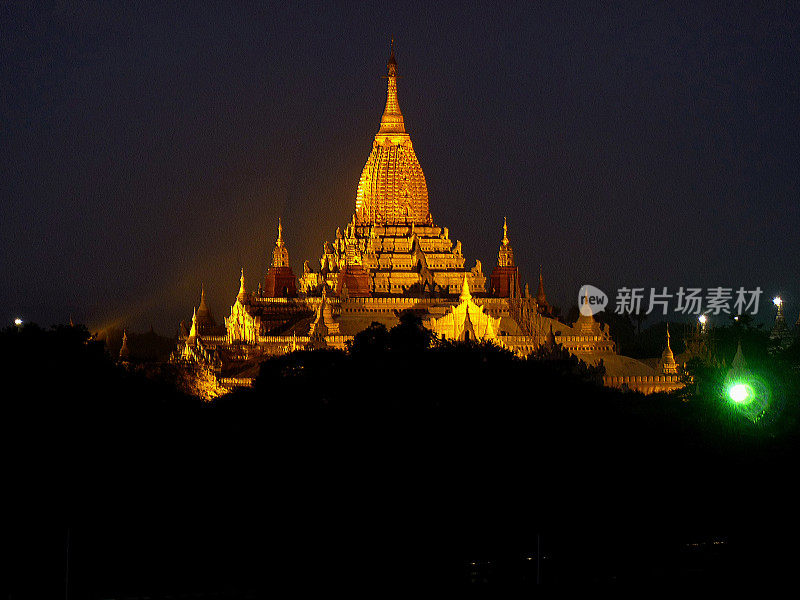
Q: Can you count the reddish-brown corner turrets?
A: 3